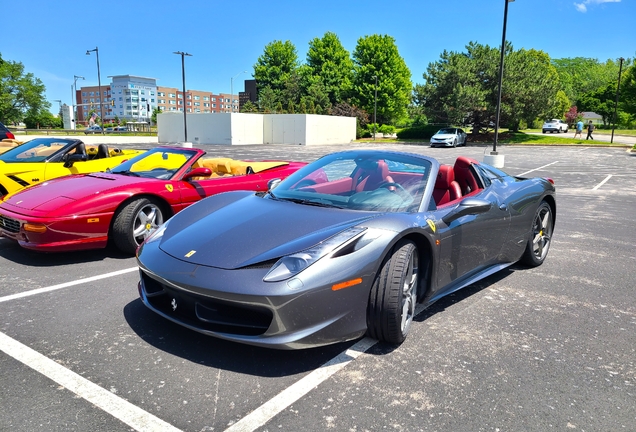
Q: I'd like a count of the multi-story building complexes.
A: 1